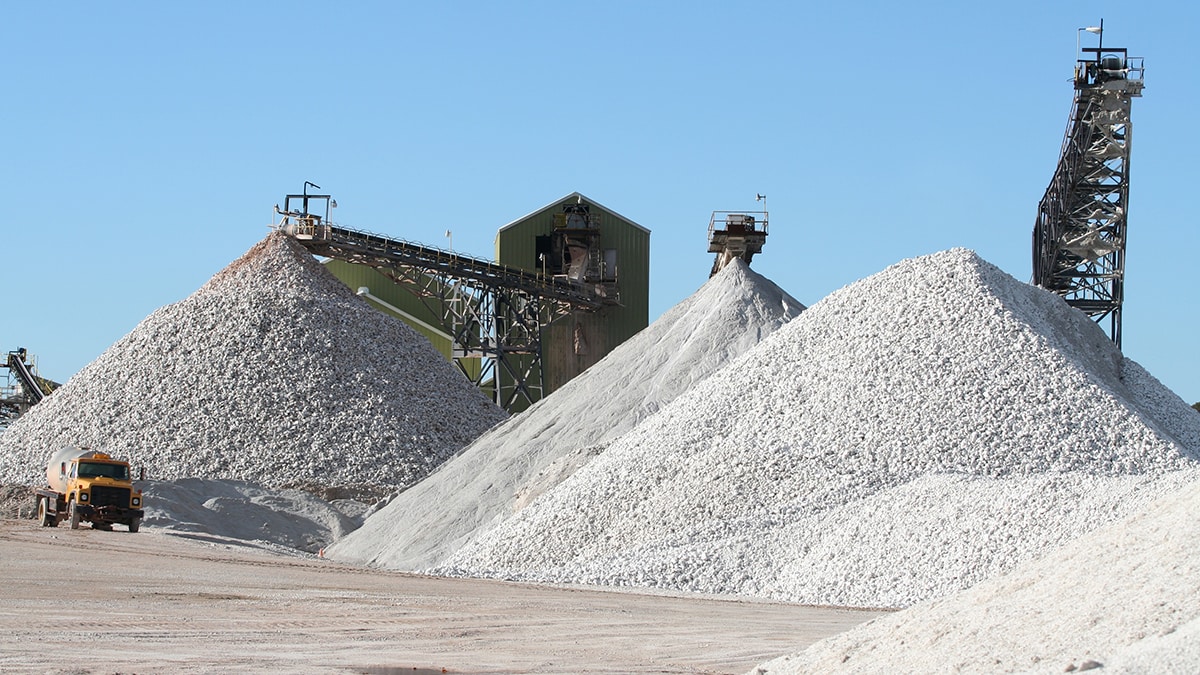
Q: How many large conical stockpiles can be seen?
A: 3